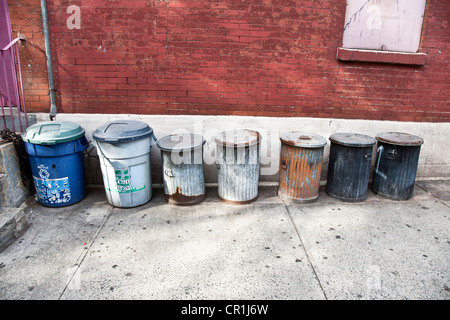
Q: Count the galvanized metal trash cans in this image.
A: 5